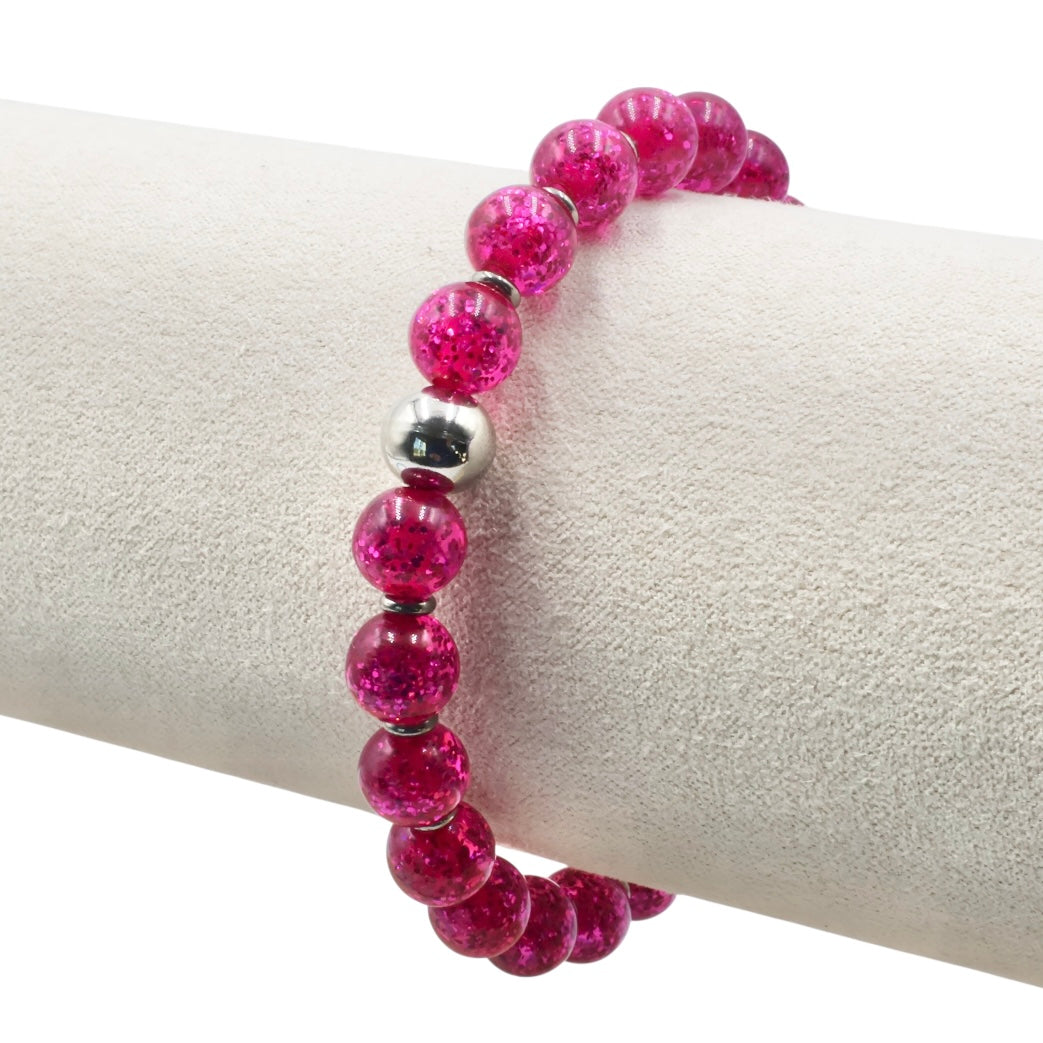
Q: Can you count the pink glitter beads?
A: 15